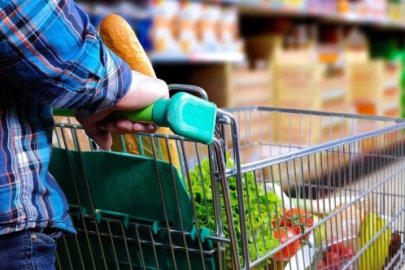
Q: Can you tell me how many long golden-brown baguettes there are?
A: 1